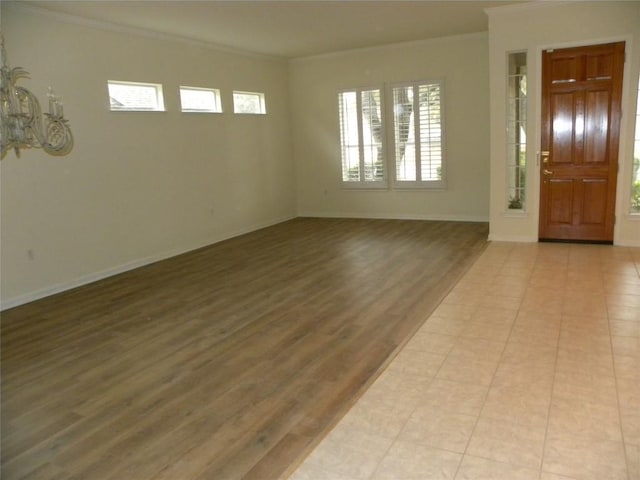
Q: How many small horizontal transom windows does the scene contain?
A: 3